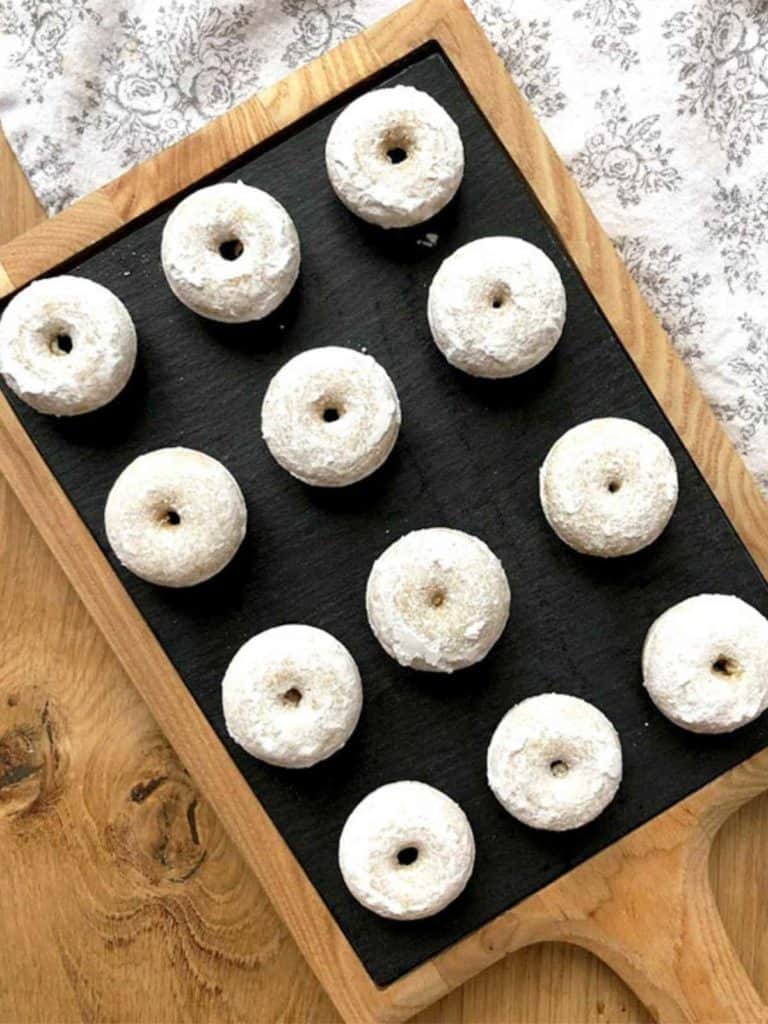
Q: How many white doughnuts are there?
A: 12